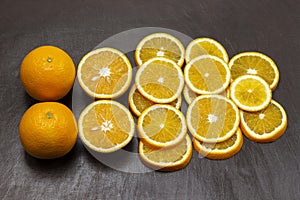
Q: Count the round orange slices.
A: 15